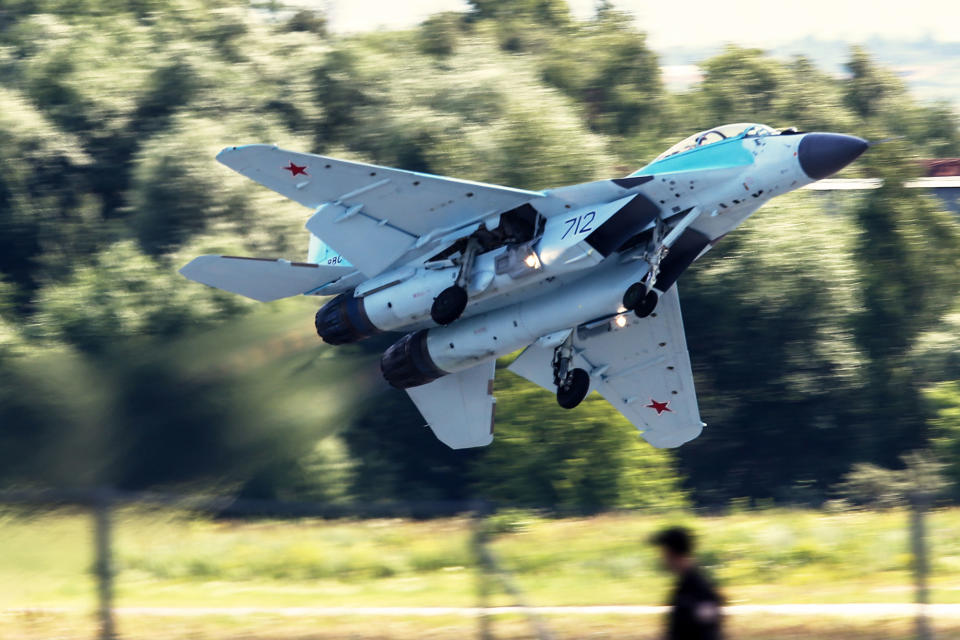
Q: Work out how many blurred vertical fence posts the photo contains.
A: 3